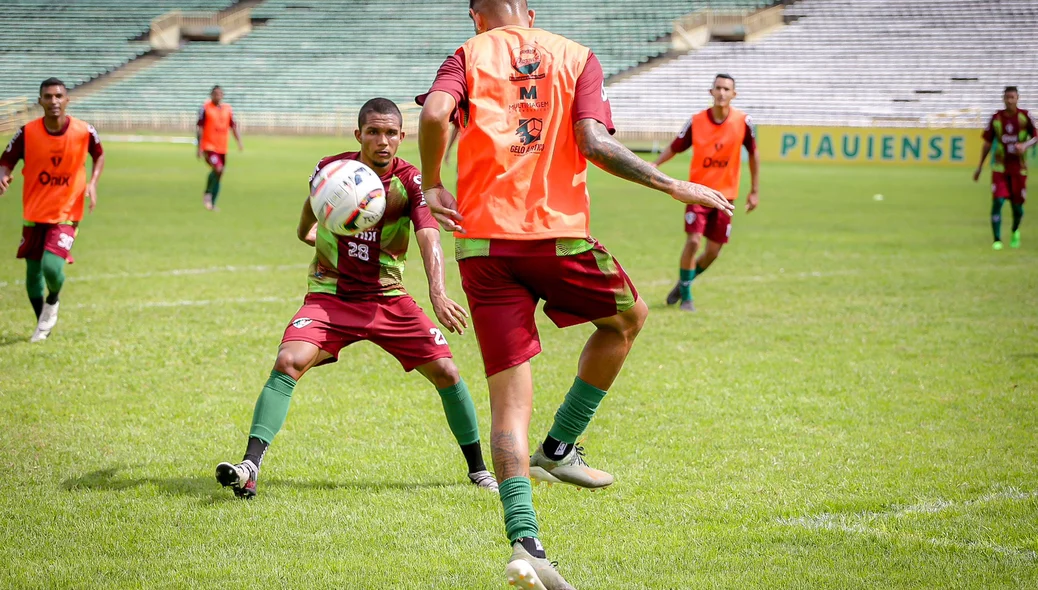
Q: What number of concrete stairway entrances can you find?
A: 2